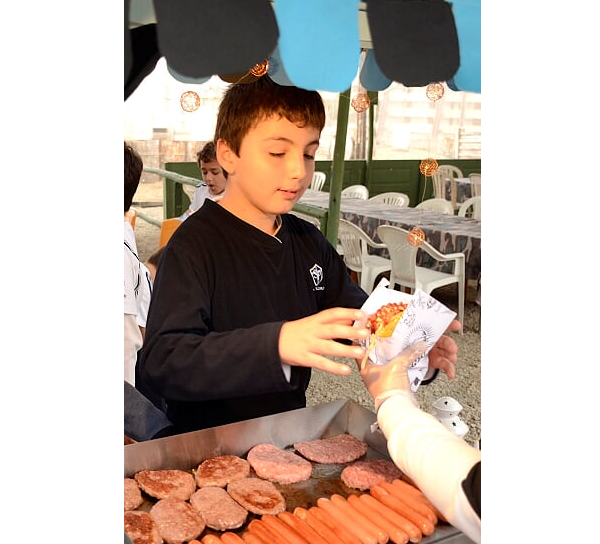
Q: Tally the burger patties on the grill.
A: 10